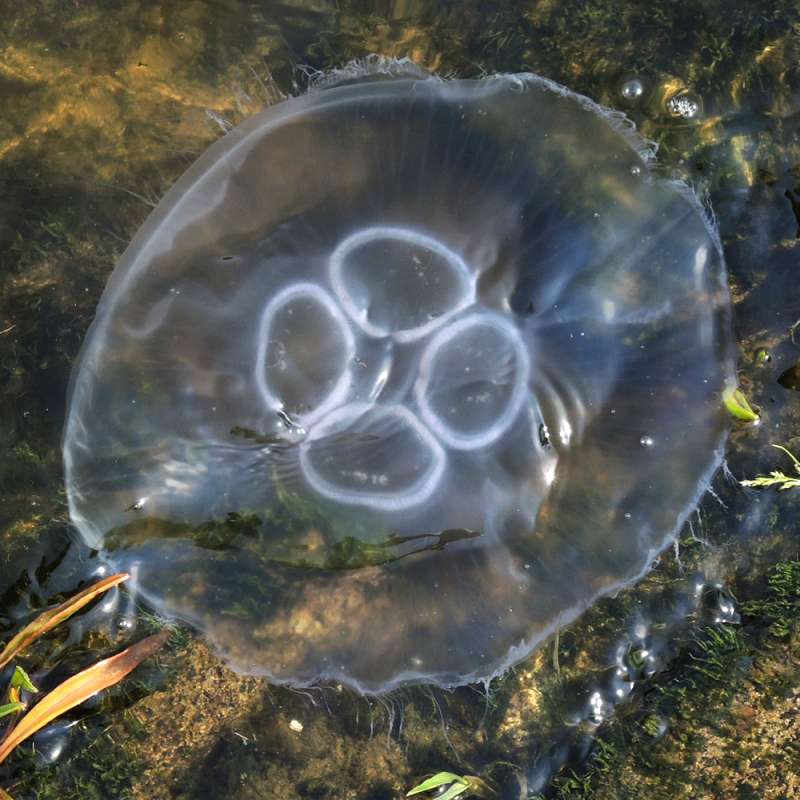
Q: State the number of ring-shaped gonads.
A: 4